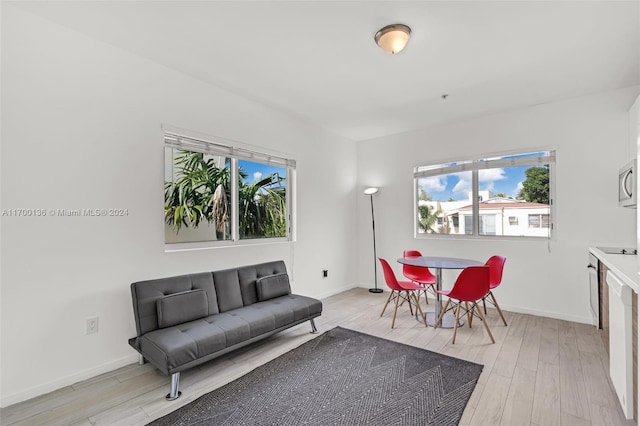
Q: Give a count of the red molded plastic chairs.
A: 4